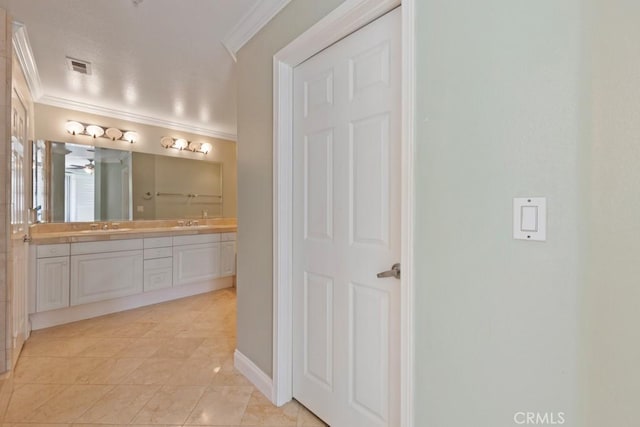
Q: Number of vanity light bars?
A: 2